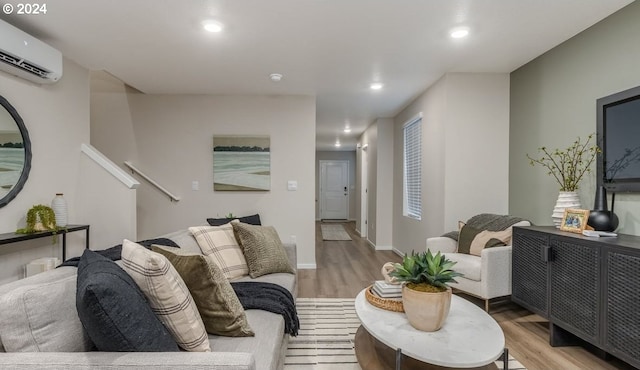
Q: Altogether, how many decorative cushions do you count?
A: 7